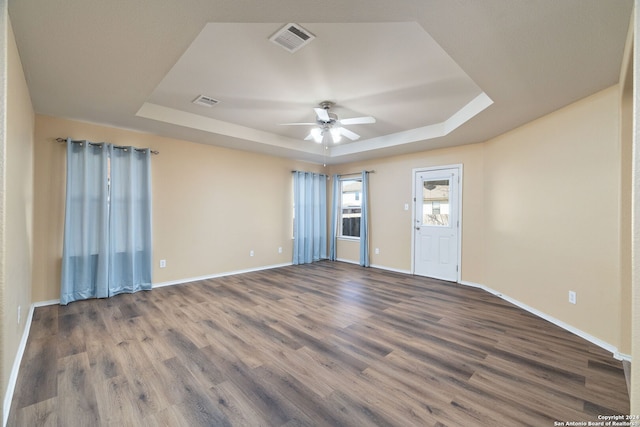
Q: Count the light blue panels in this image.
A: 6